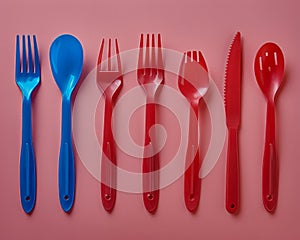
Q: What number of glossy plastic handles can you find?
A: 7